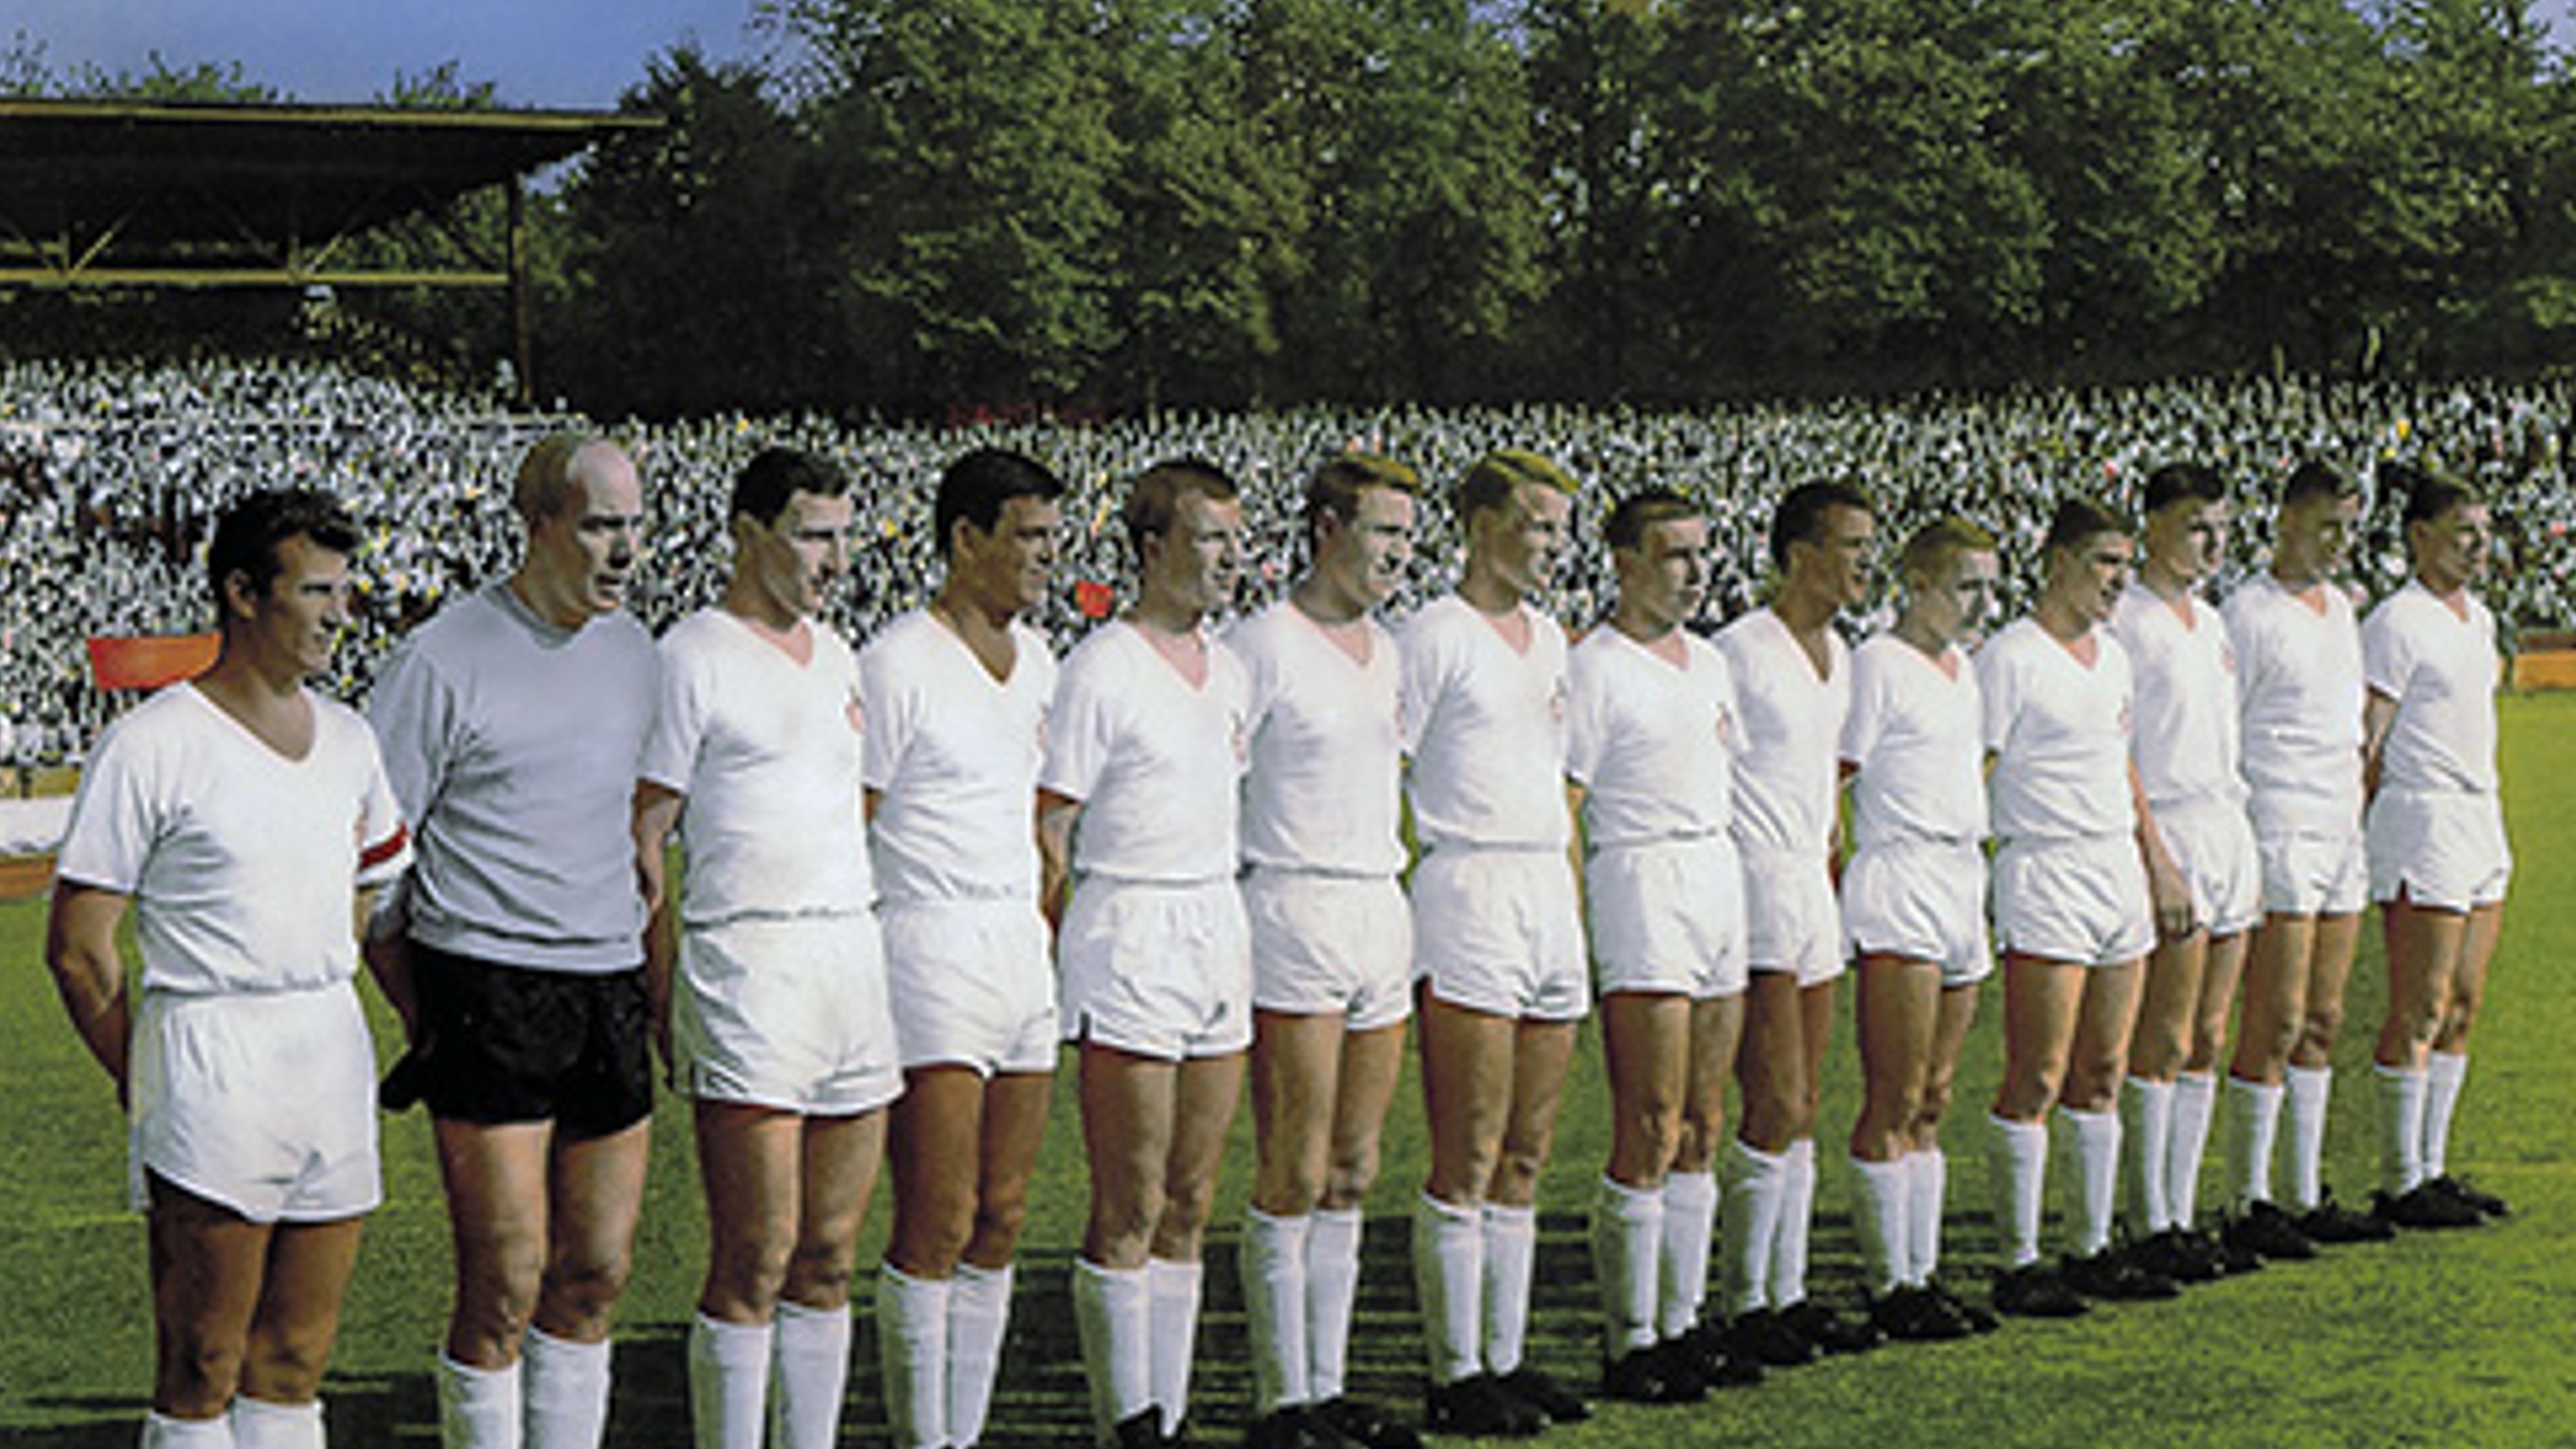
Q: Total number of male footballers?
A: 14